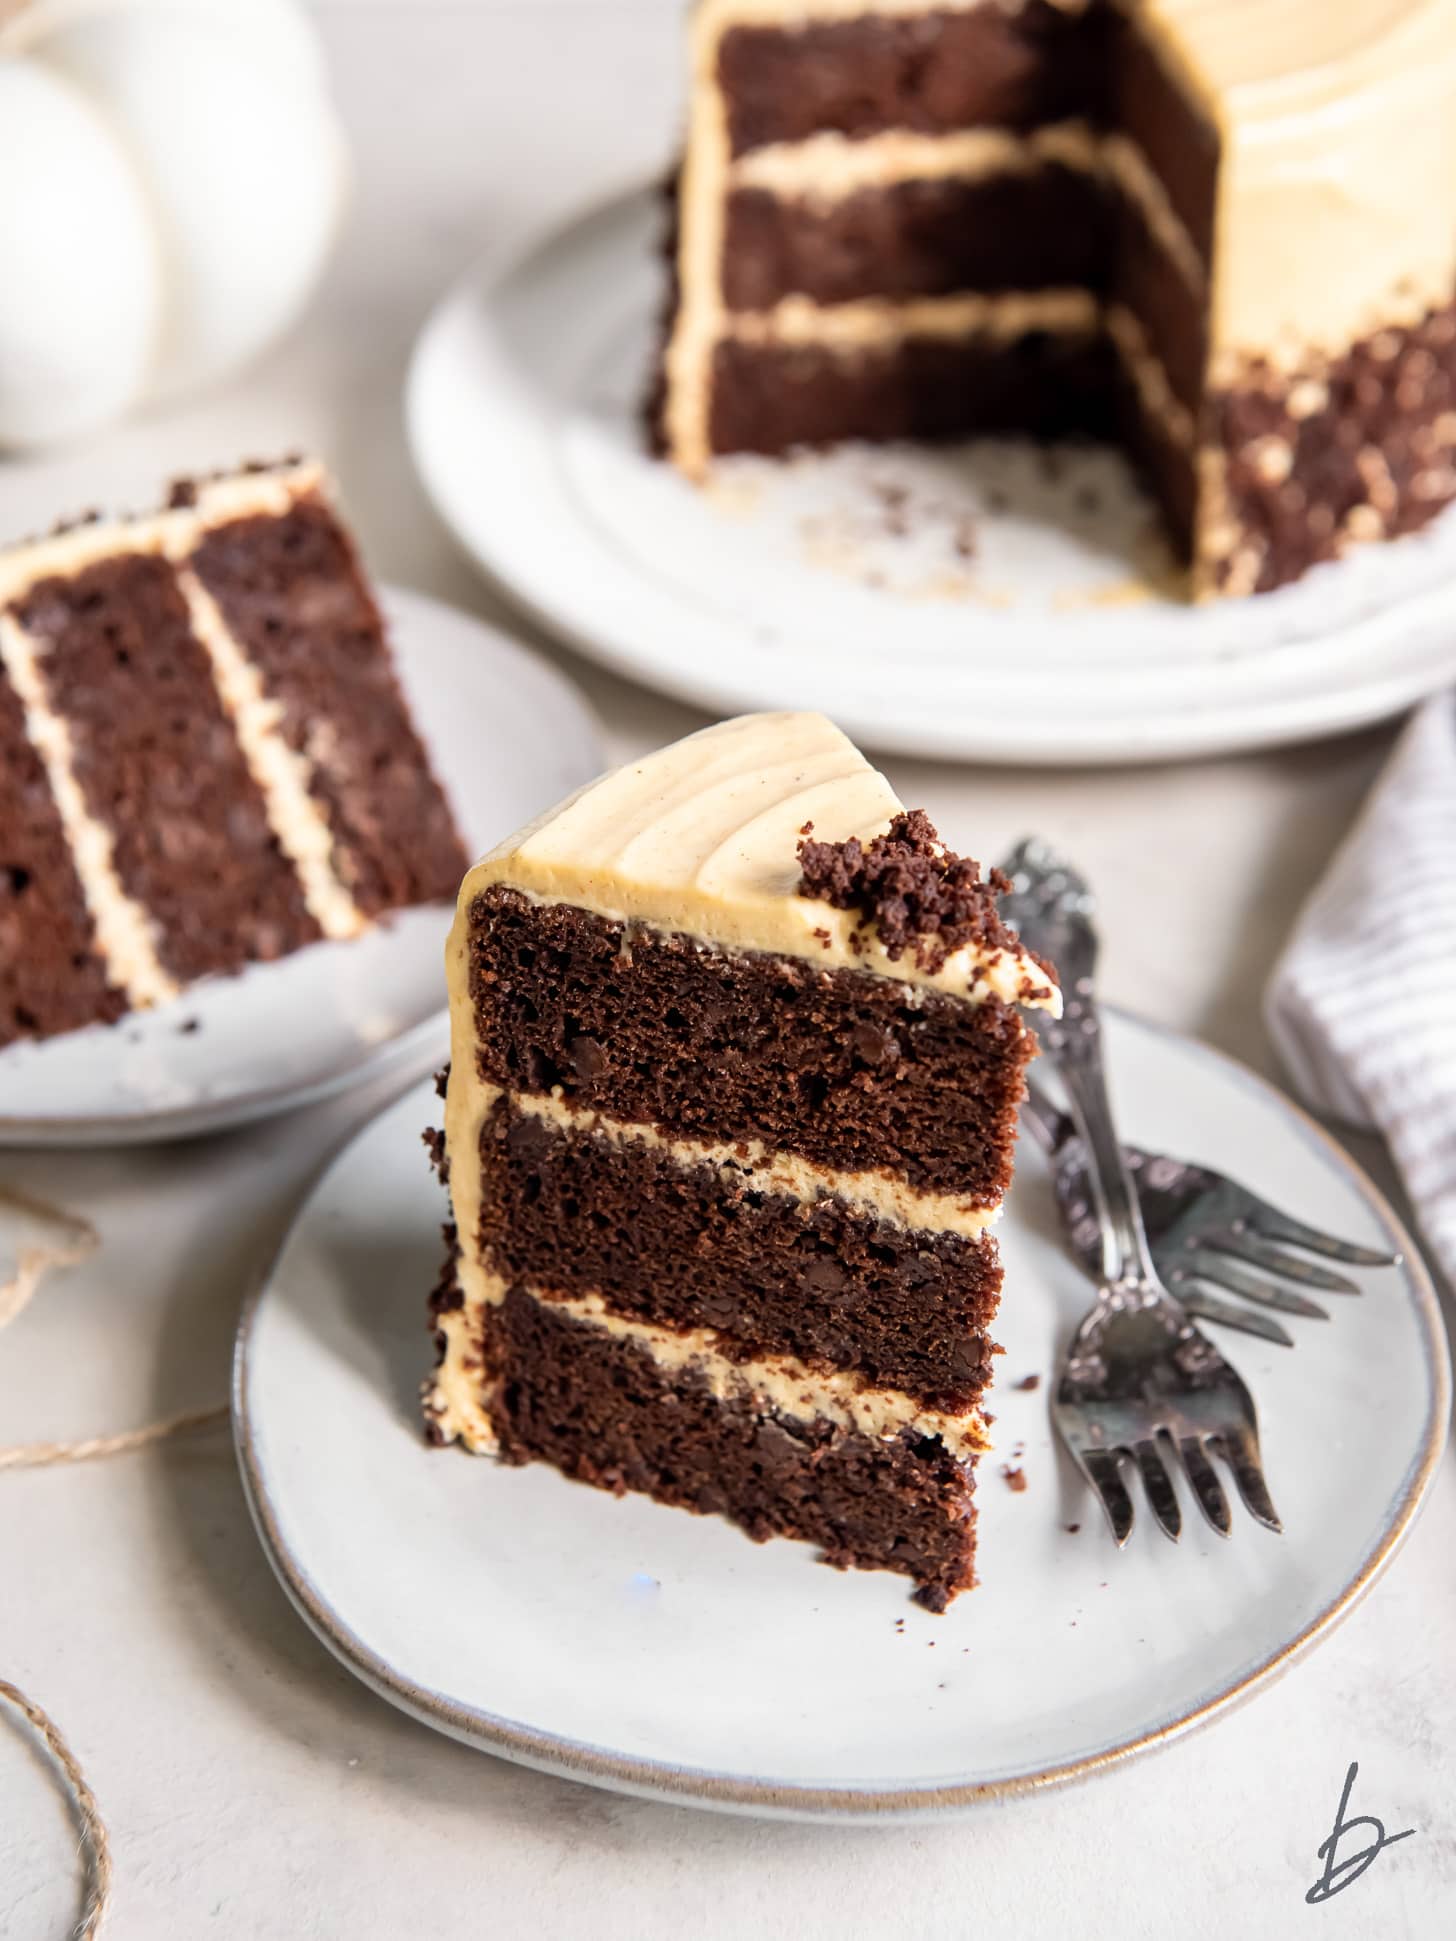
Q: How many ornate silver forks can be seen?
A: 2